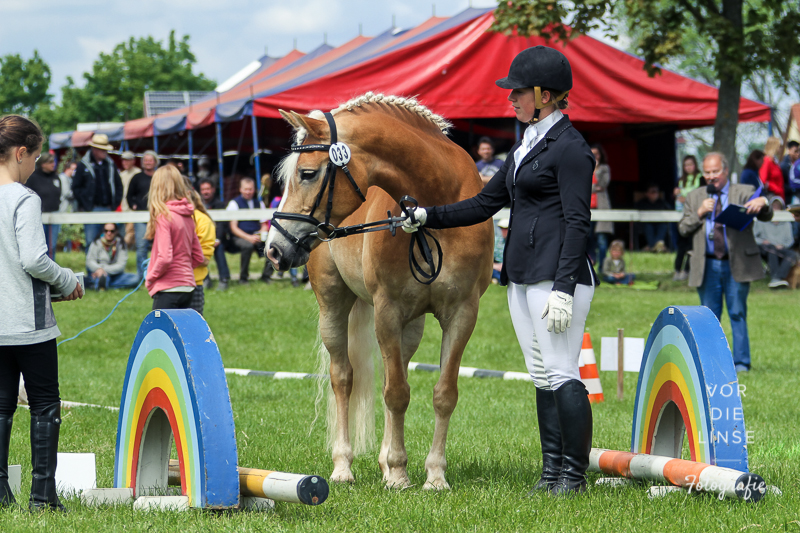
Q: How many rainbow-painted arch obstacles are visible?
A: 2